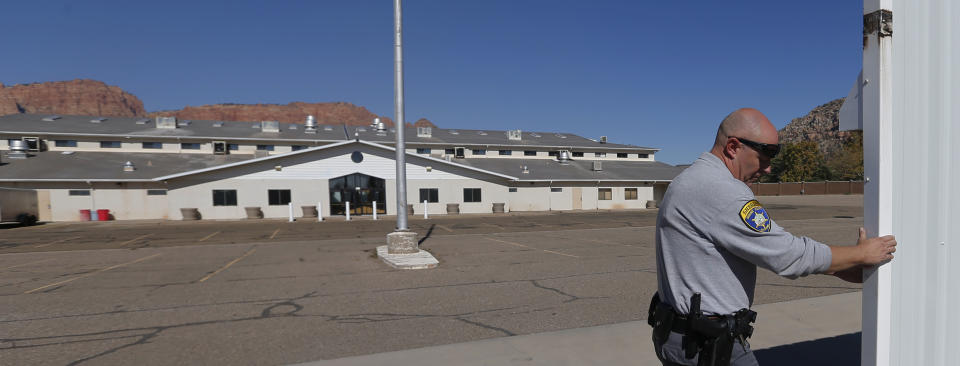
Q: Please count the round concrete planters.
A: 7